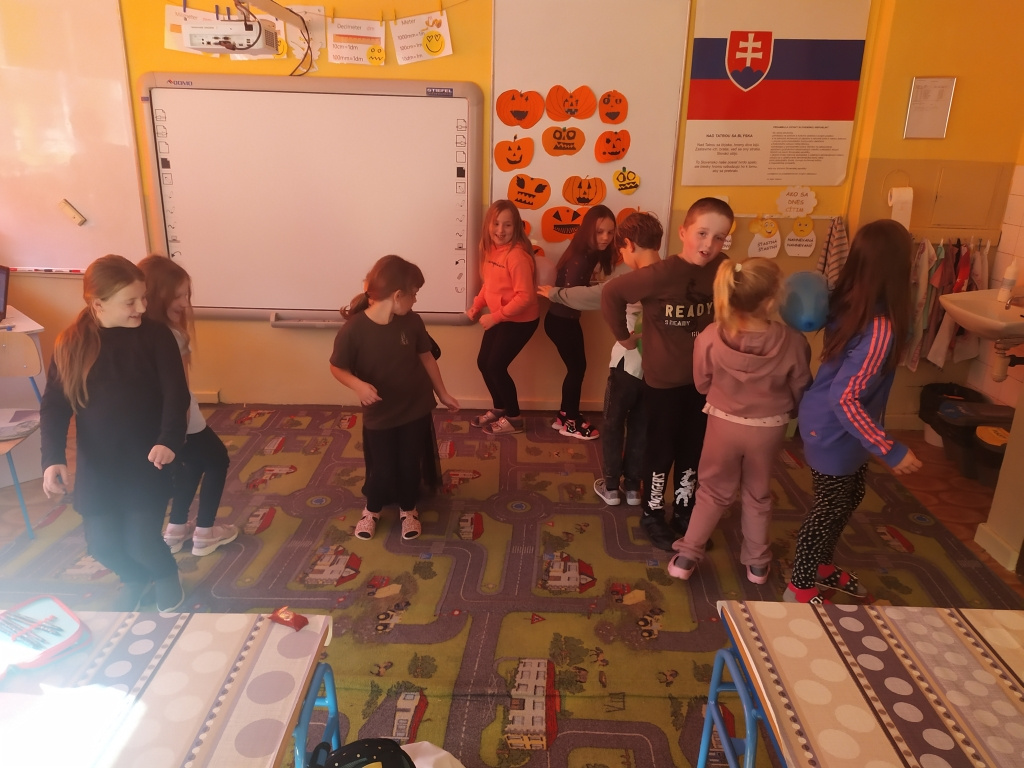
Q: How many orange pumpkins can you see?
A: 12